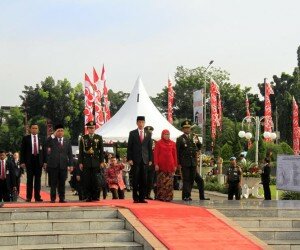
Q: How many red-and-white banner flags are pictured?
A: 9